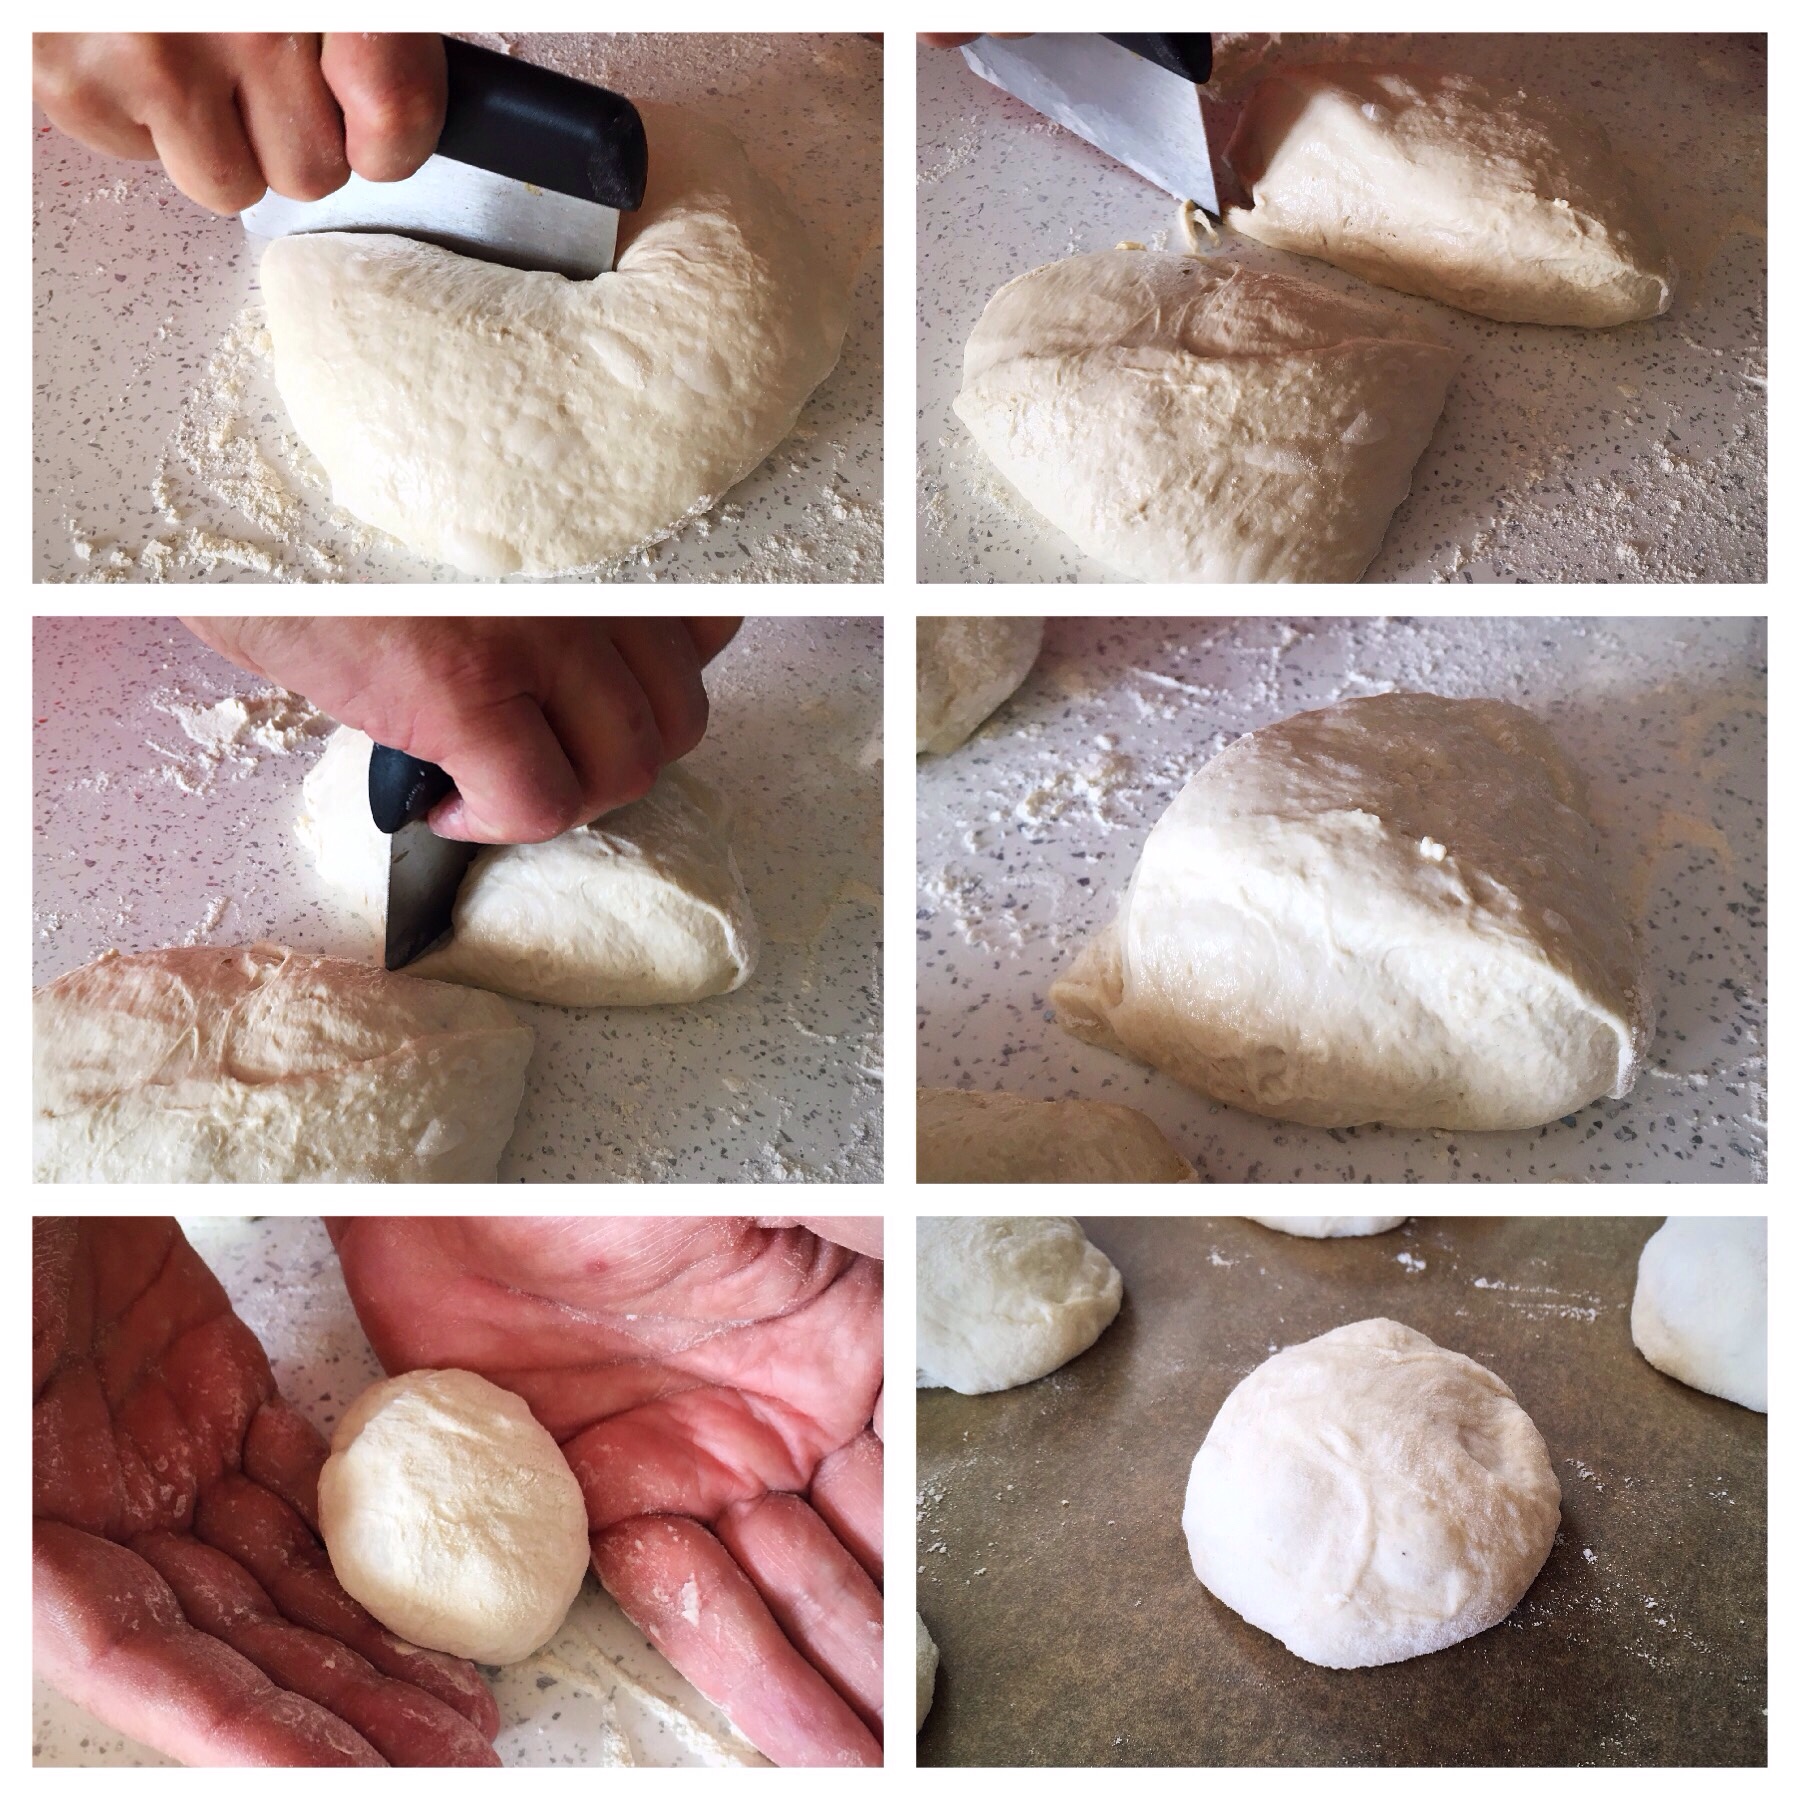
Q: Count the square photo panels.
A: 6